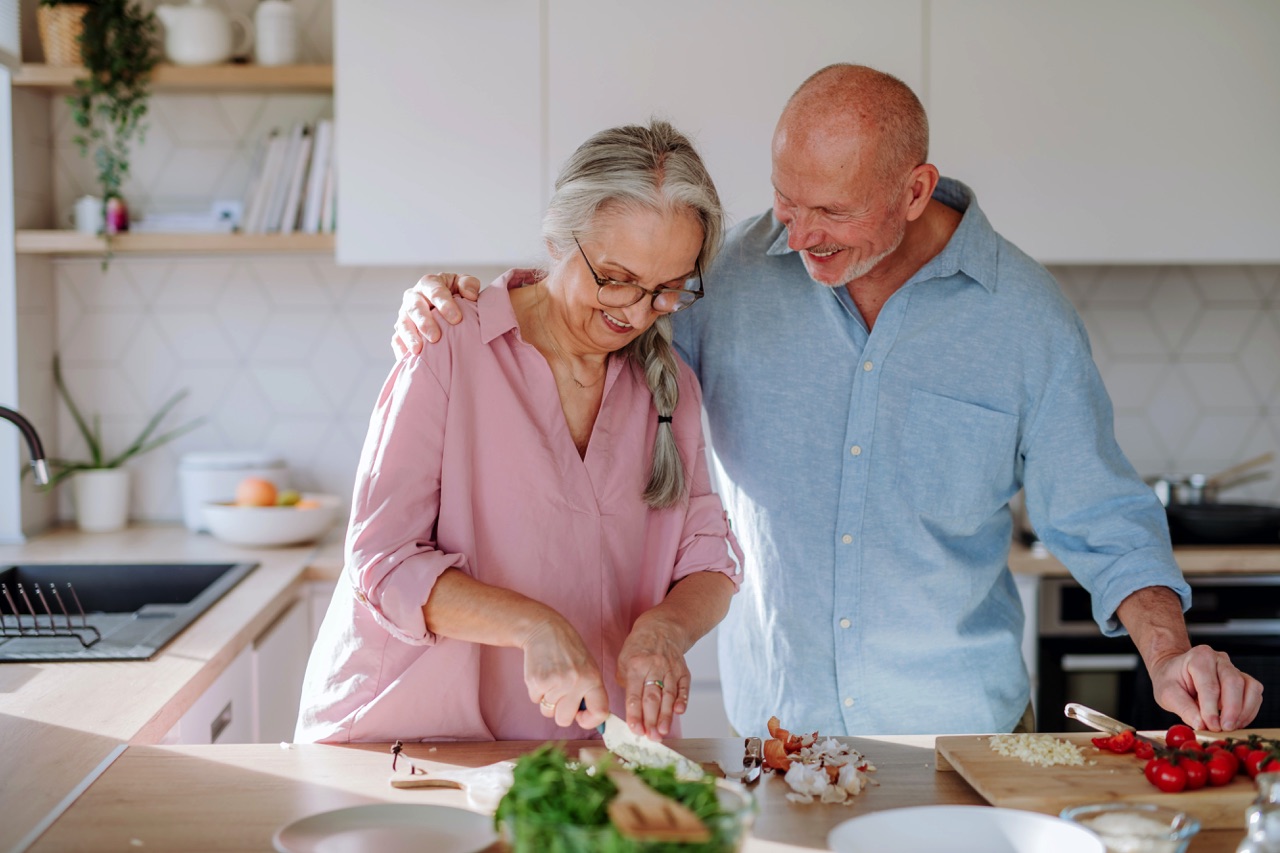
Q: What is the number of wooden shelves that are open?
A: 2